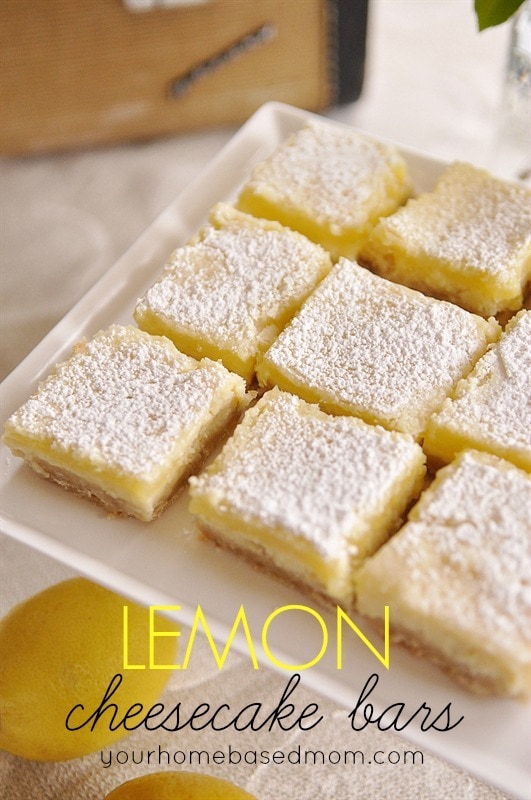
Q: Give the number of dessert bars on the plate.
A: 8